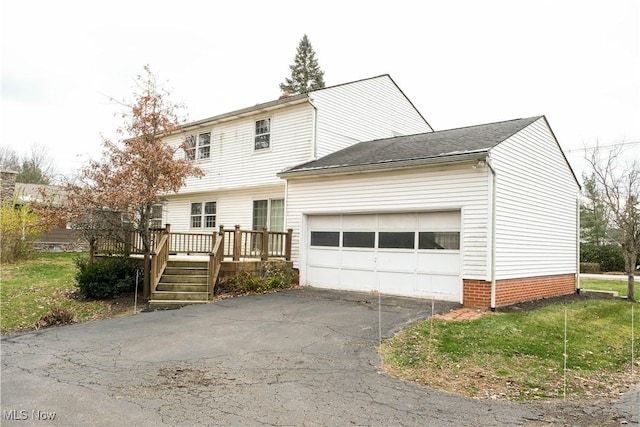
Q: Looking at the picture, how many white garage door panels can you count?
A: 12